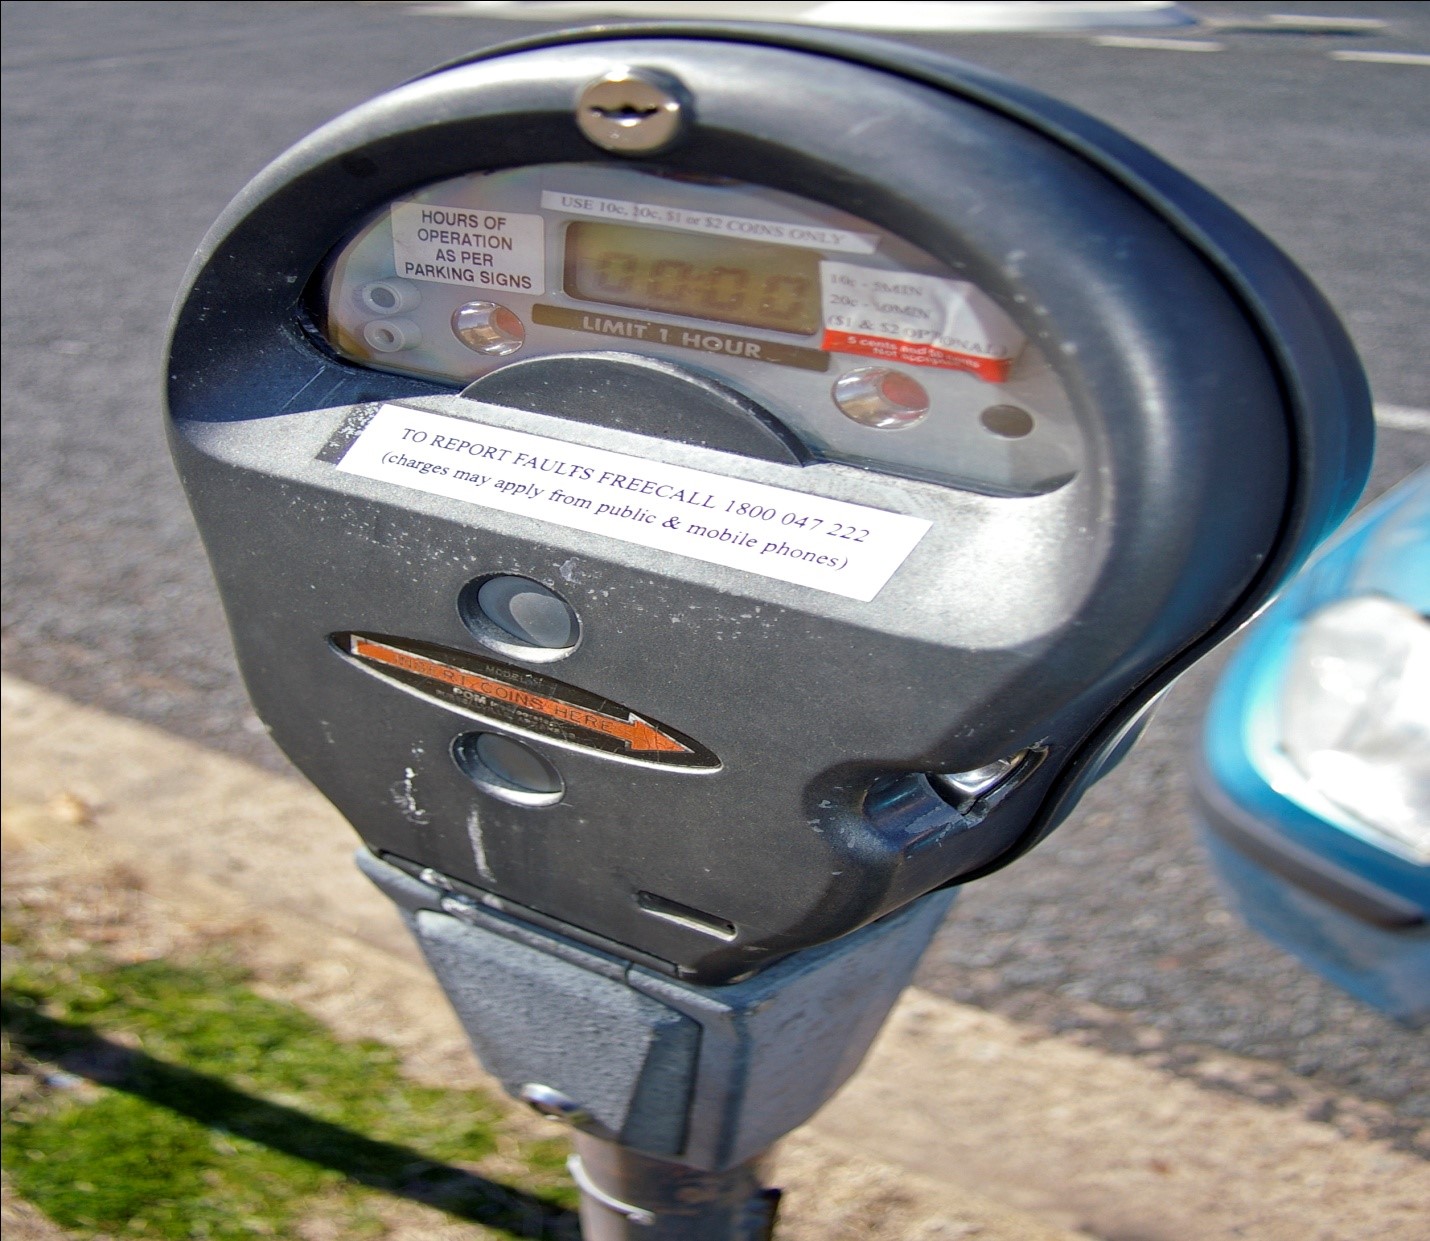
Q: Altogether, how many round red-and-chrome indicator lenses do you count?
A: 2